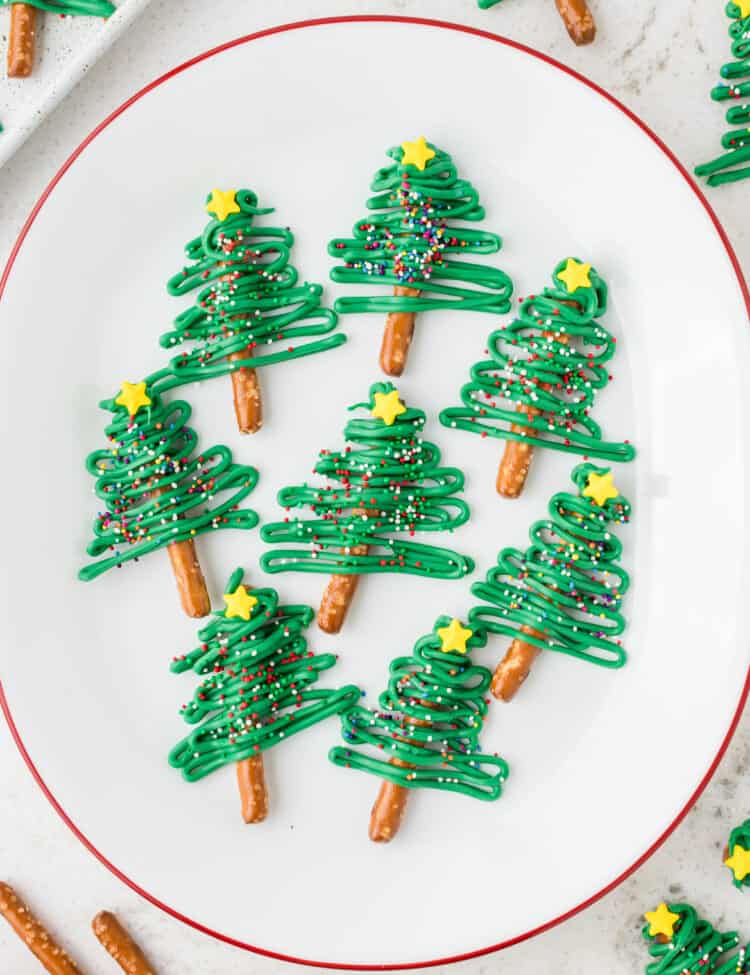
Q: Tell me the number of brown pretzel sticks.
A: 12